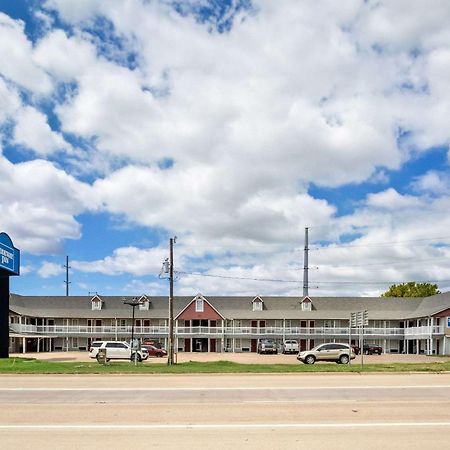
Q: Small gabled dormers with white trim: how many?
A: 4